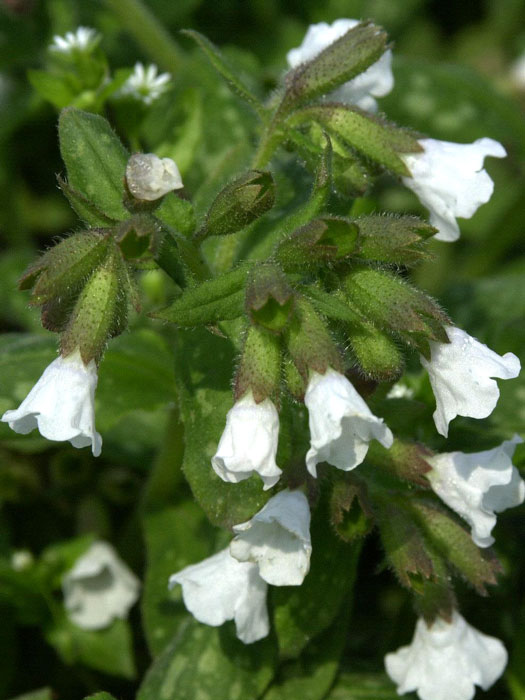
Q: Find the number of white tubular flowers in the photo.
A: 11